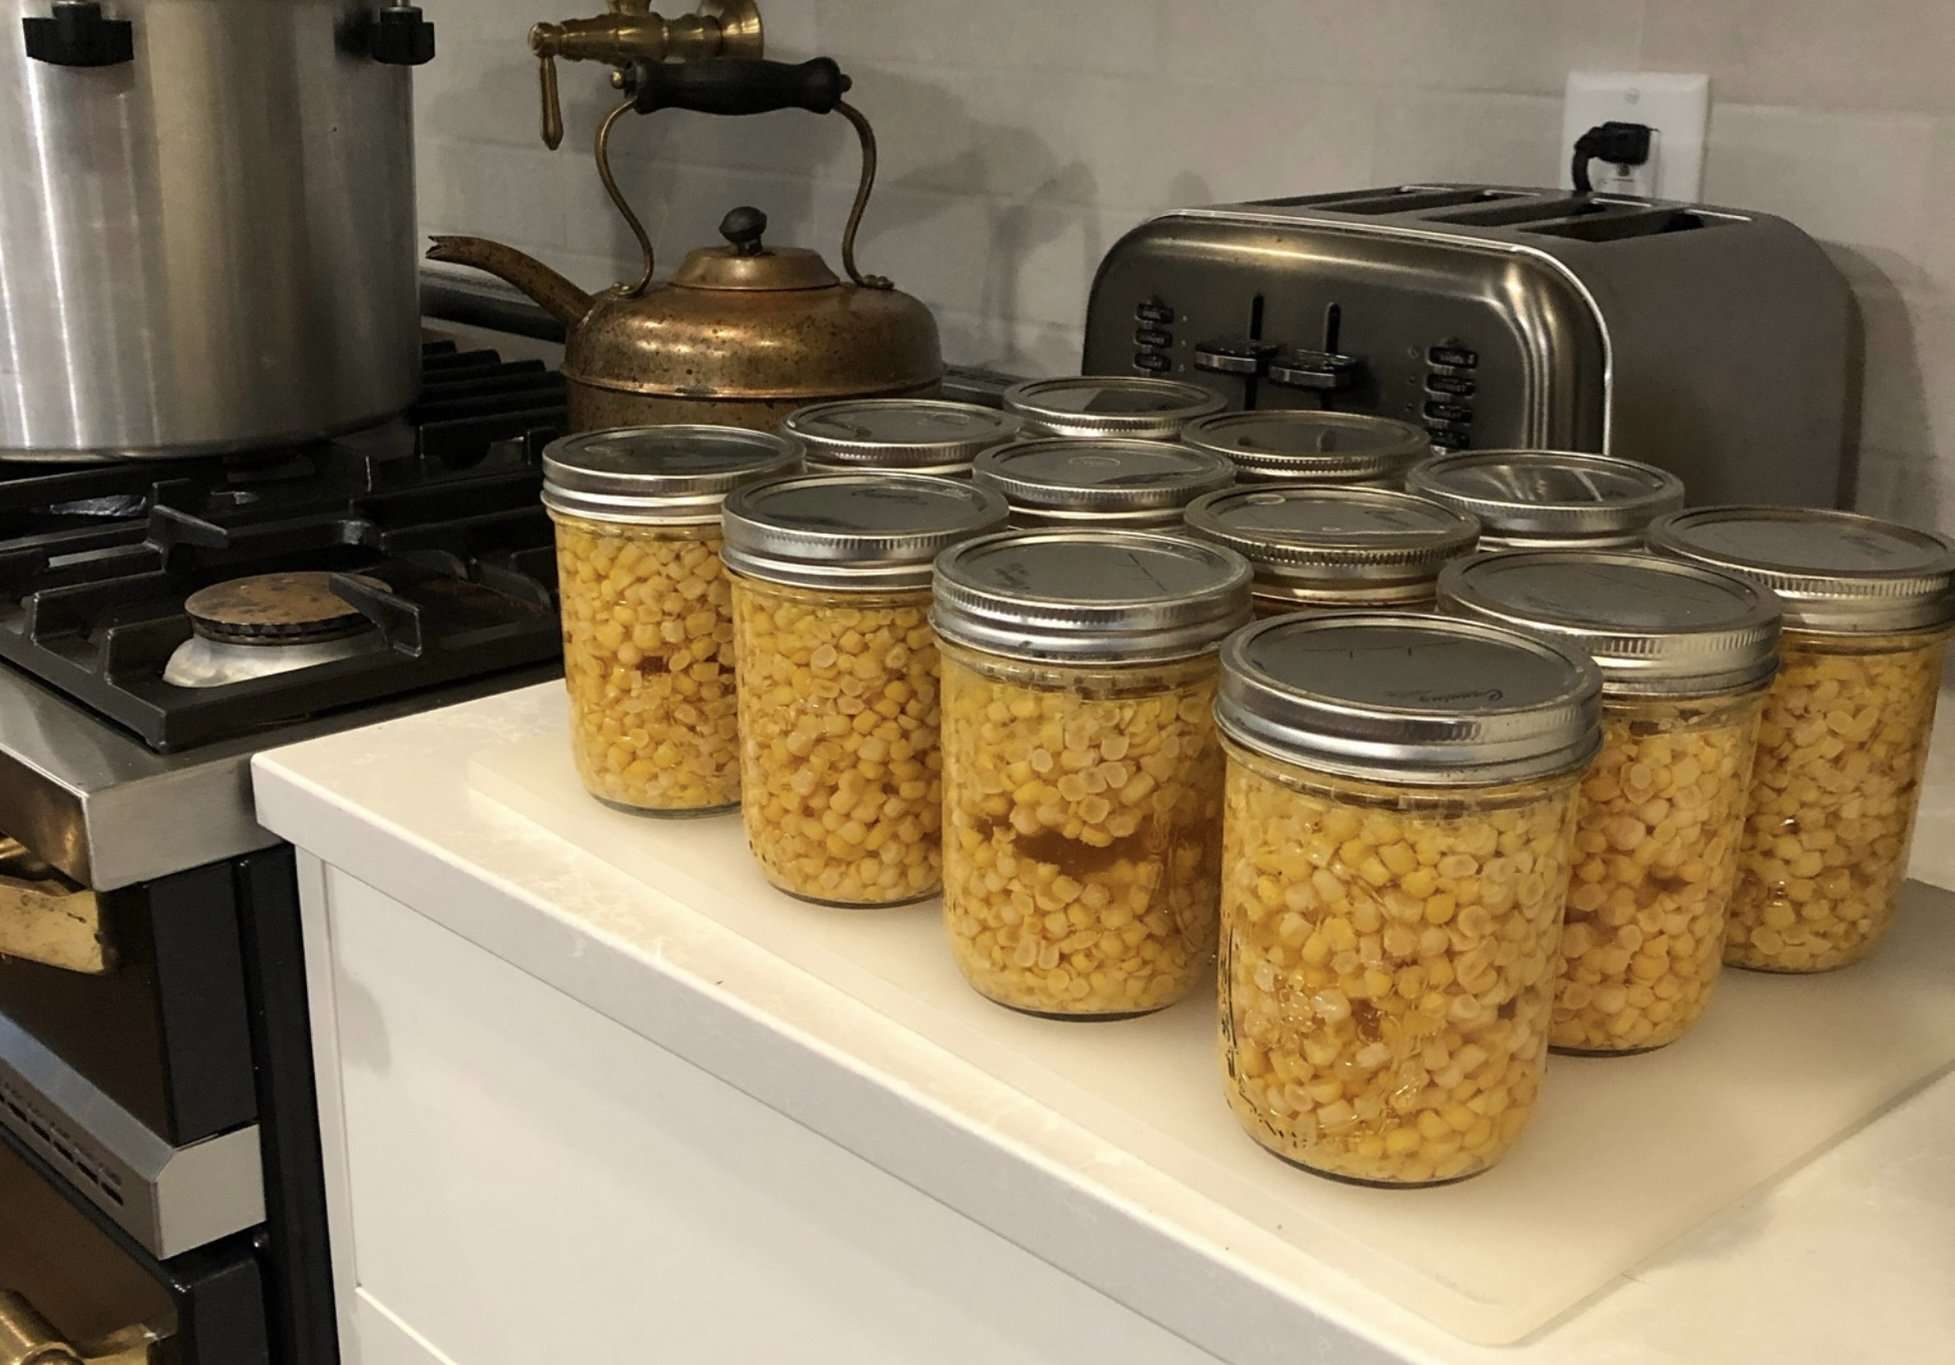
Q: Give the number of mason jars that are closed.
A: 12